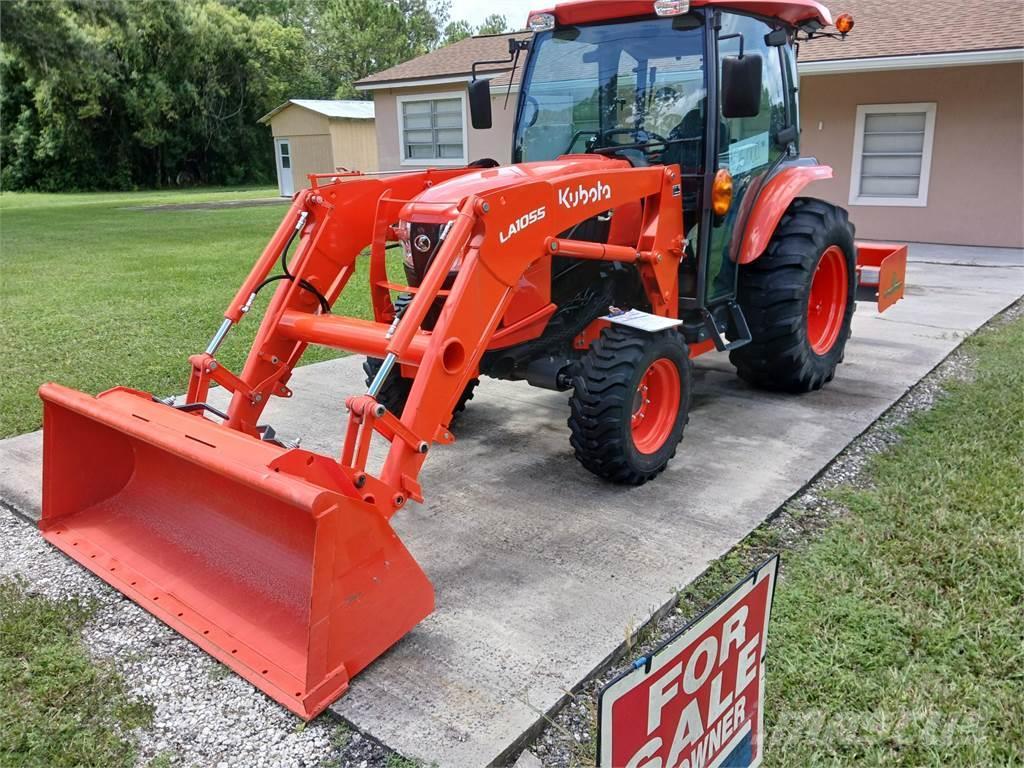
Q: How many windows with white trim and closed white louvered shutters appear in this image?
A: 2